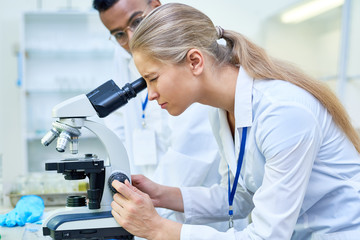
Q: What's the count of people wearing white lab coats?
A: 2